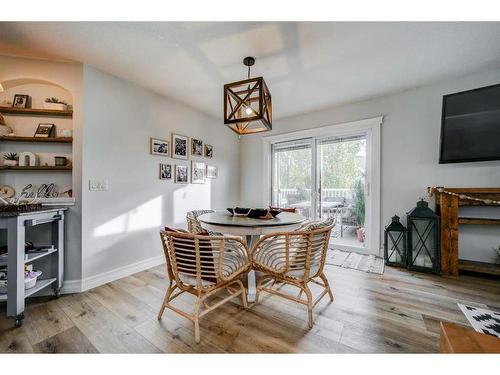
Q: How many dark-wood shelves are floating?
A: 3